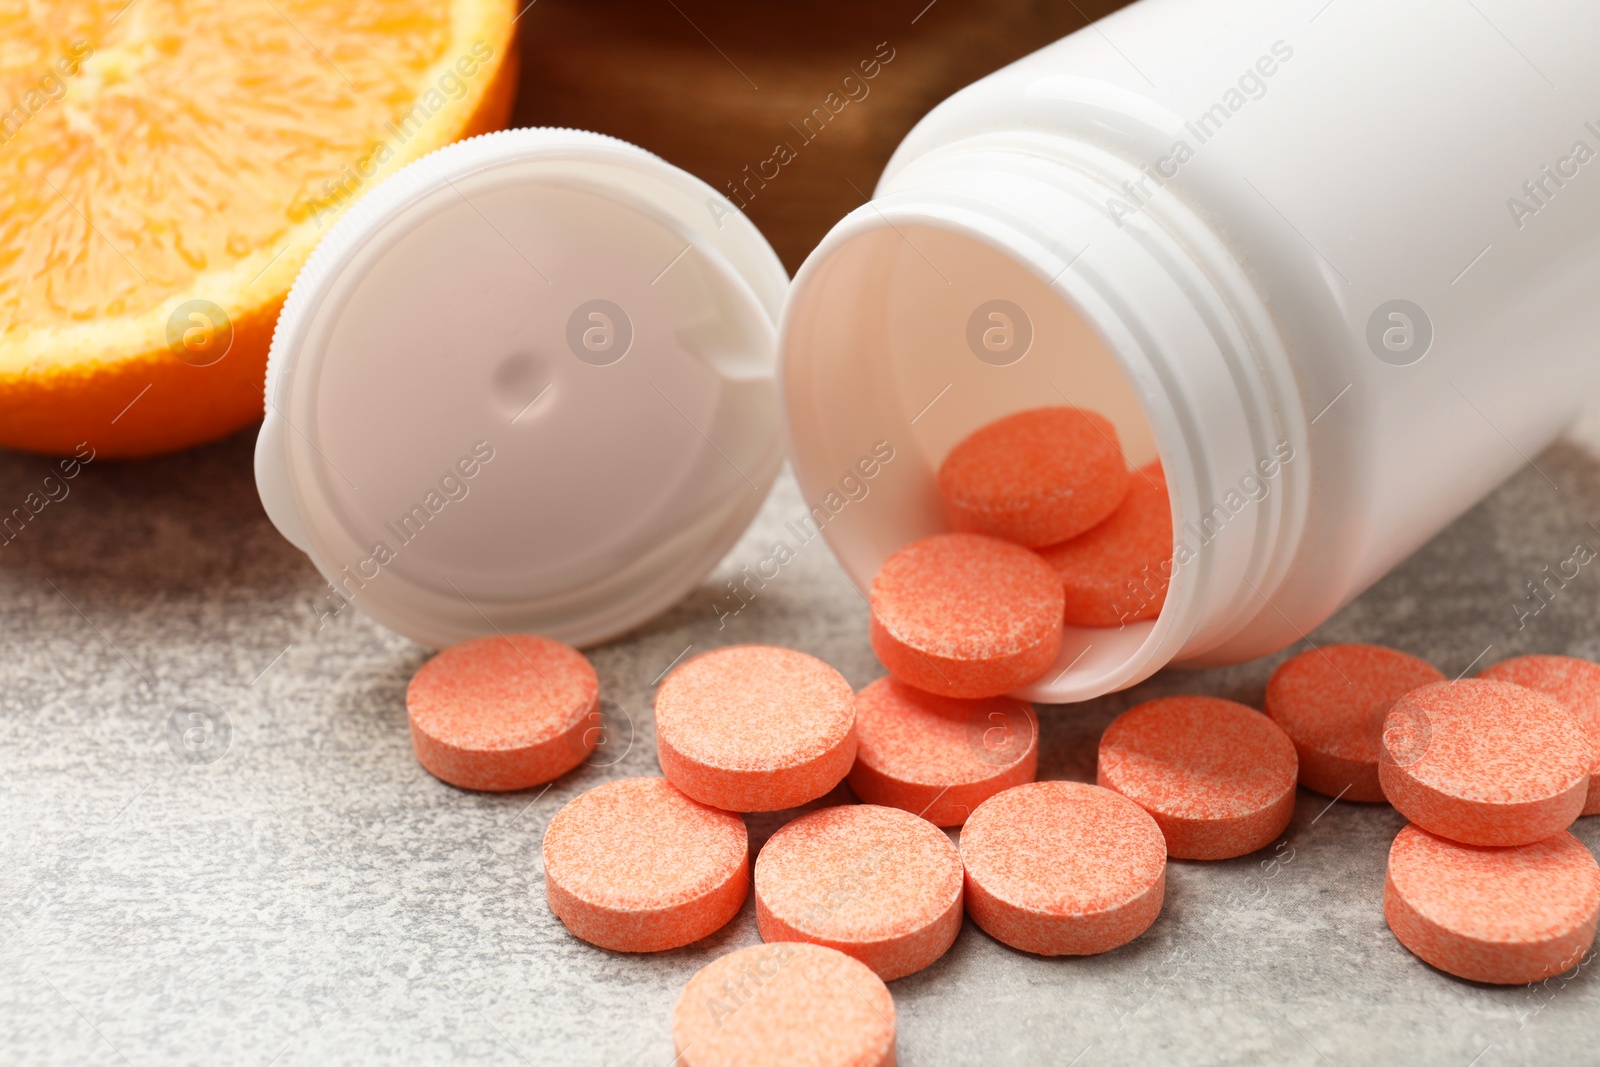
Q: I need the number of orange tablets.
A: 15